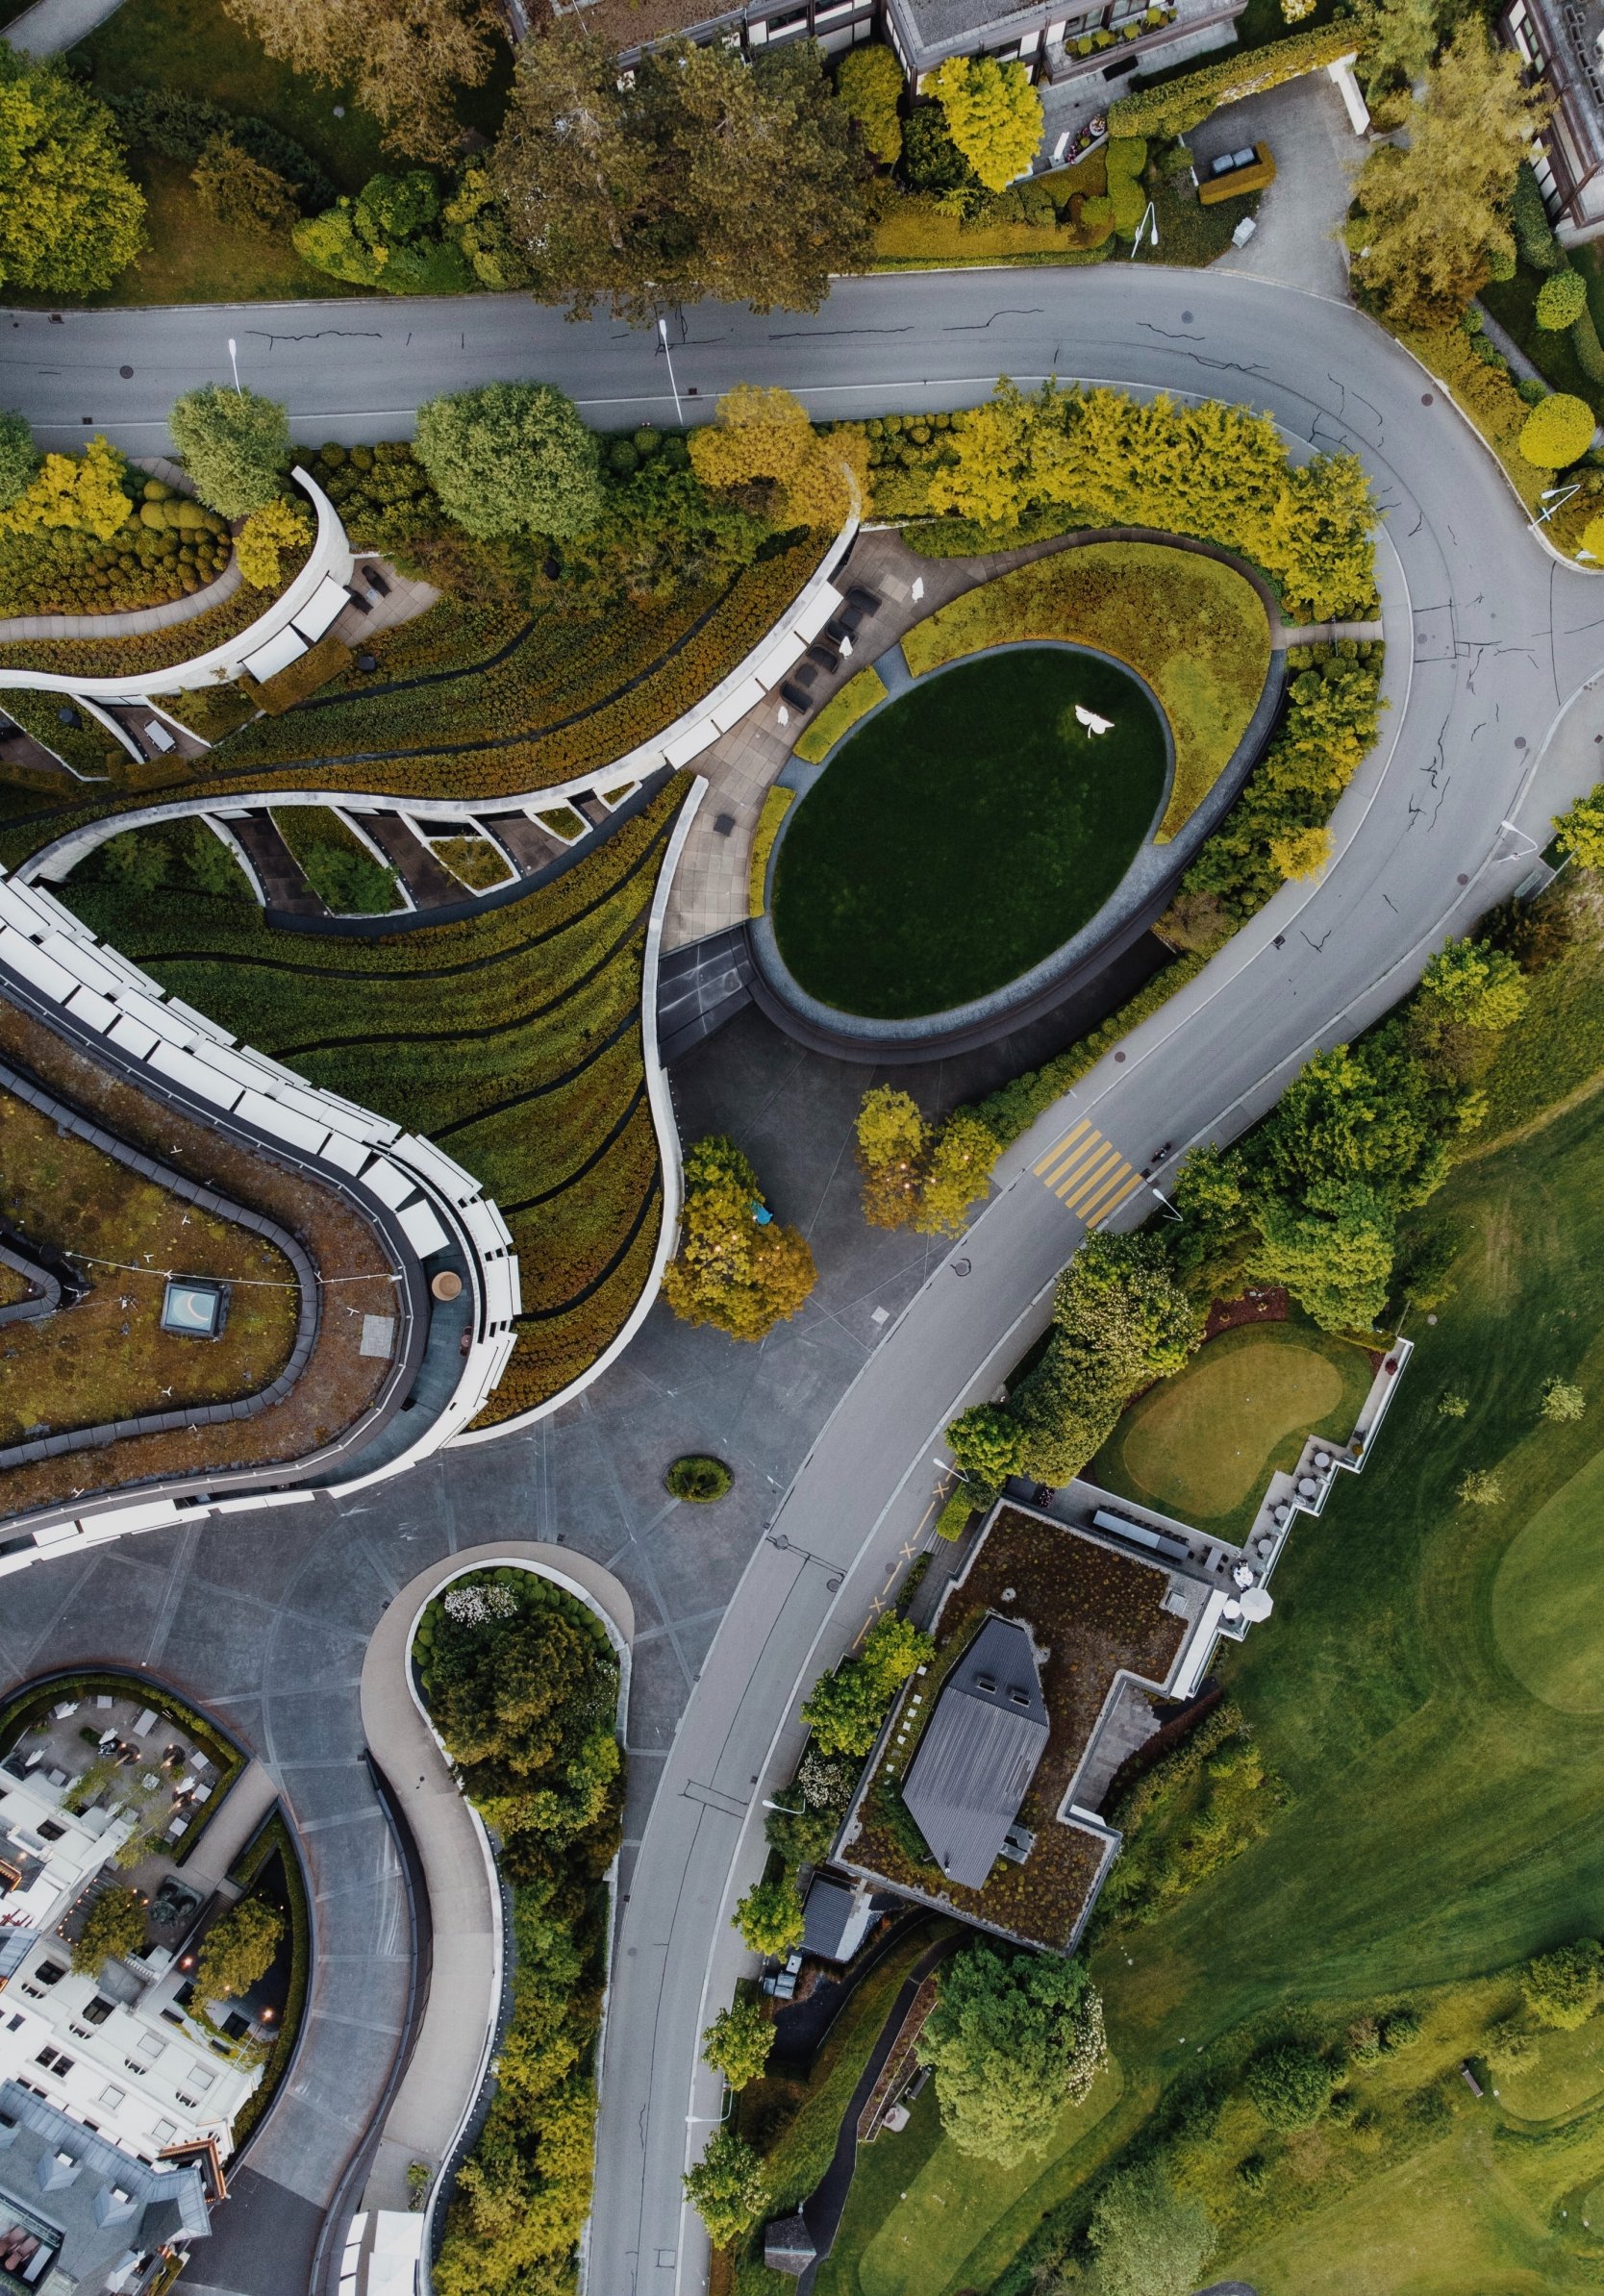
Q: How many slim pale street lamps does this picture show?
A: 9